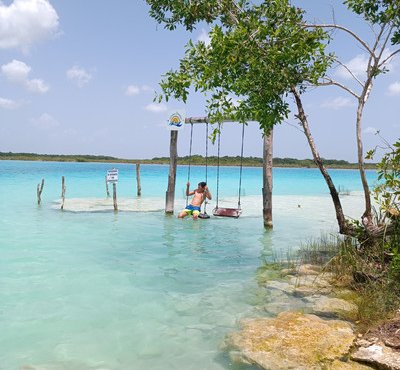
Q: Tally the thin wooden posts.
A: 5